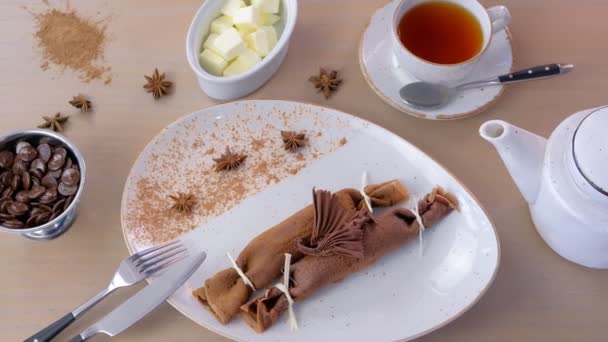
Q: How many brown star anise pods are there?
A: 7